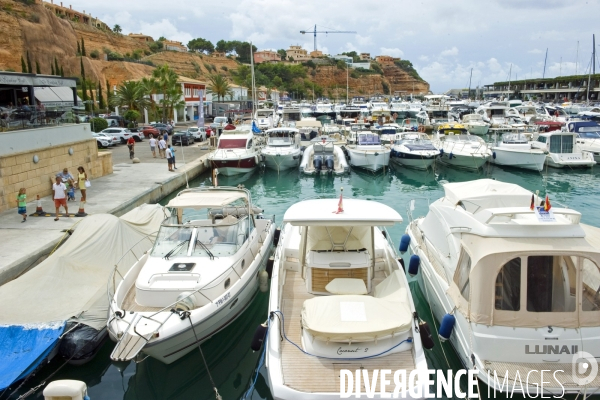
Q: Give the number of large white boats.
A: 3